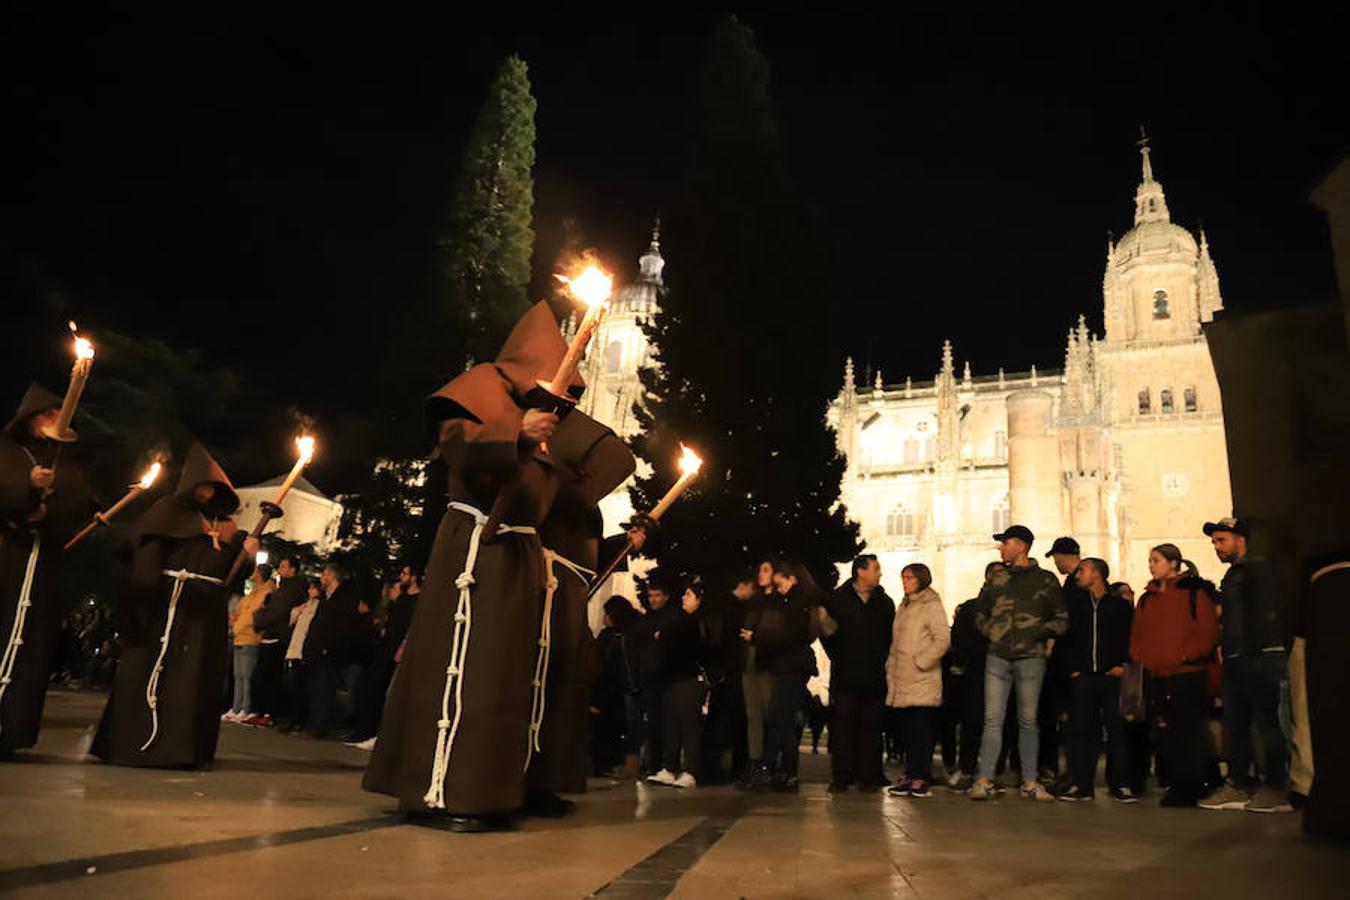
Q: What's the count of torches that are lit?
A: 5